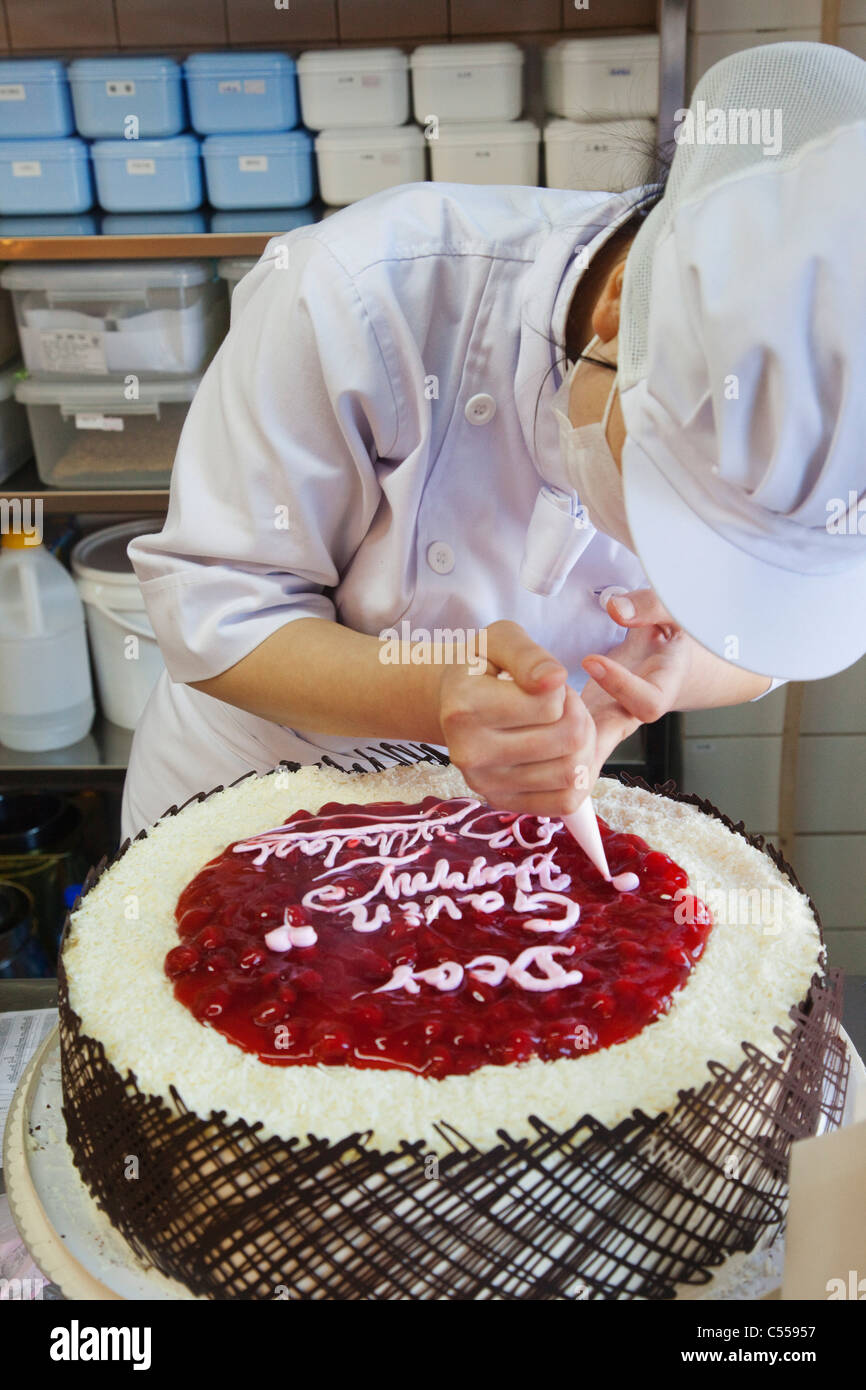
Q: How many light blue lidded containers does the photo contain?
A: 6